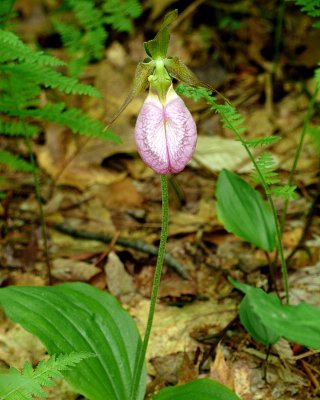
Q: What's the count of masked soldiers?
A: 0